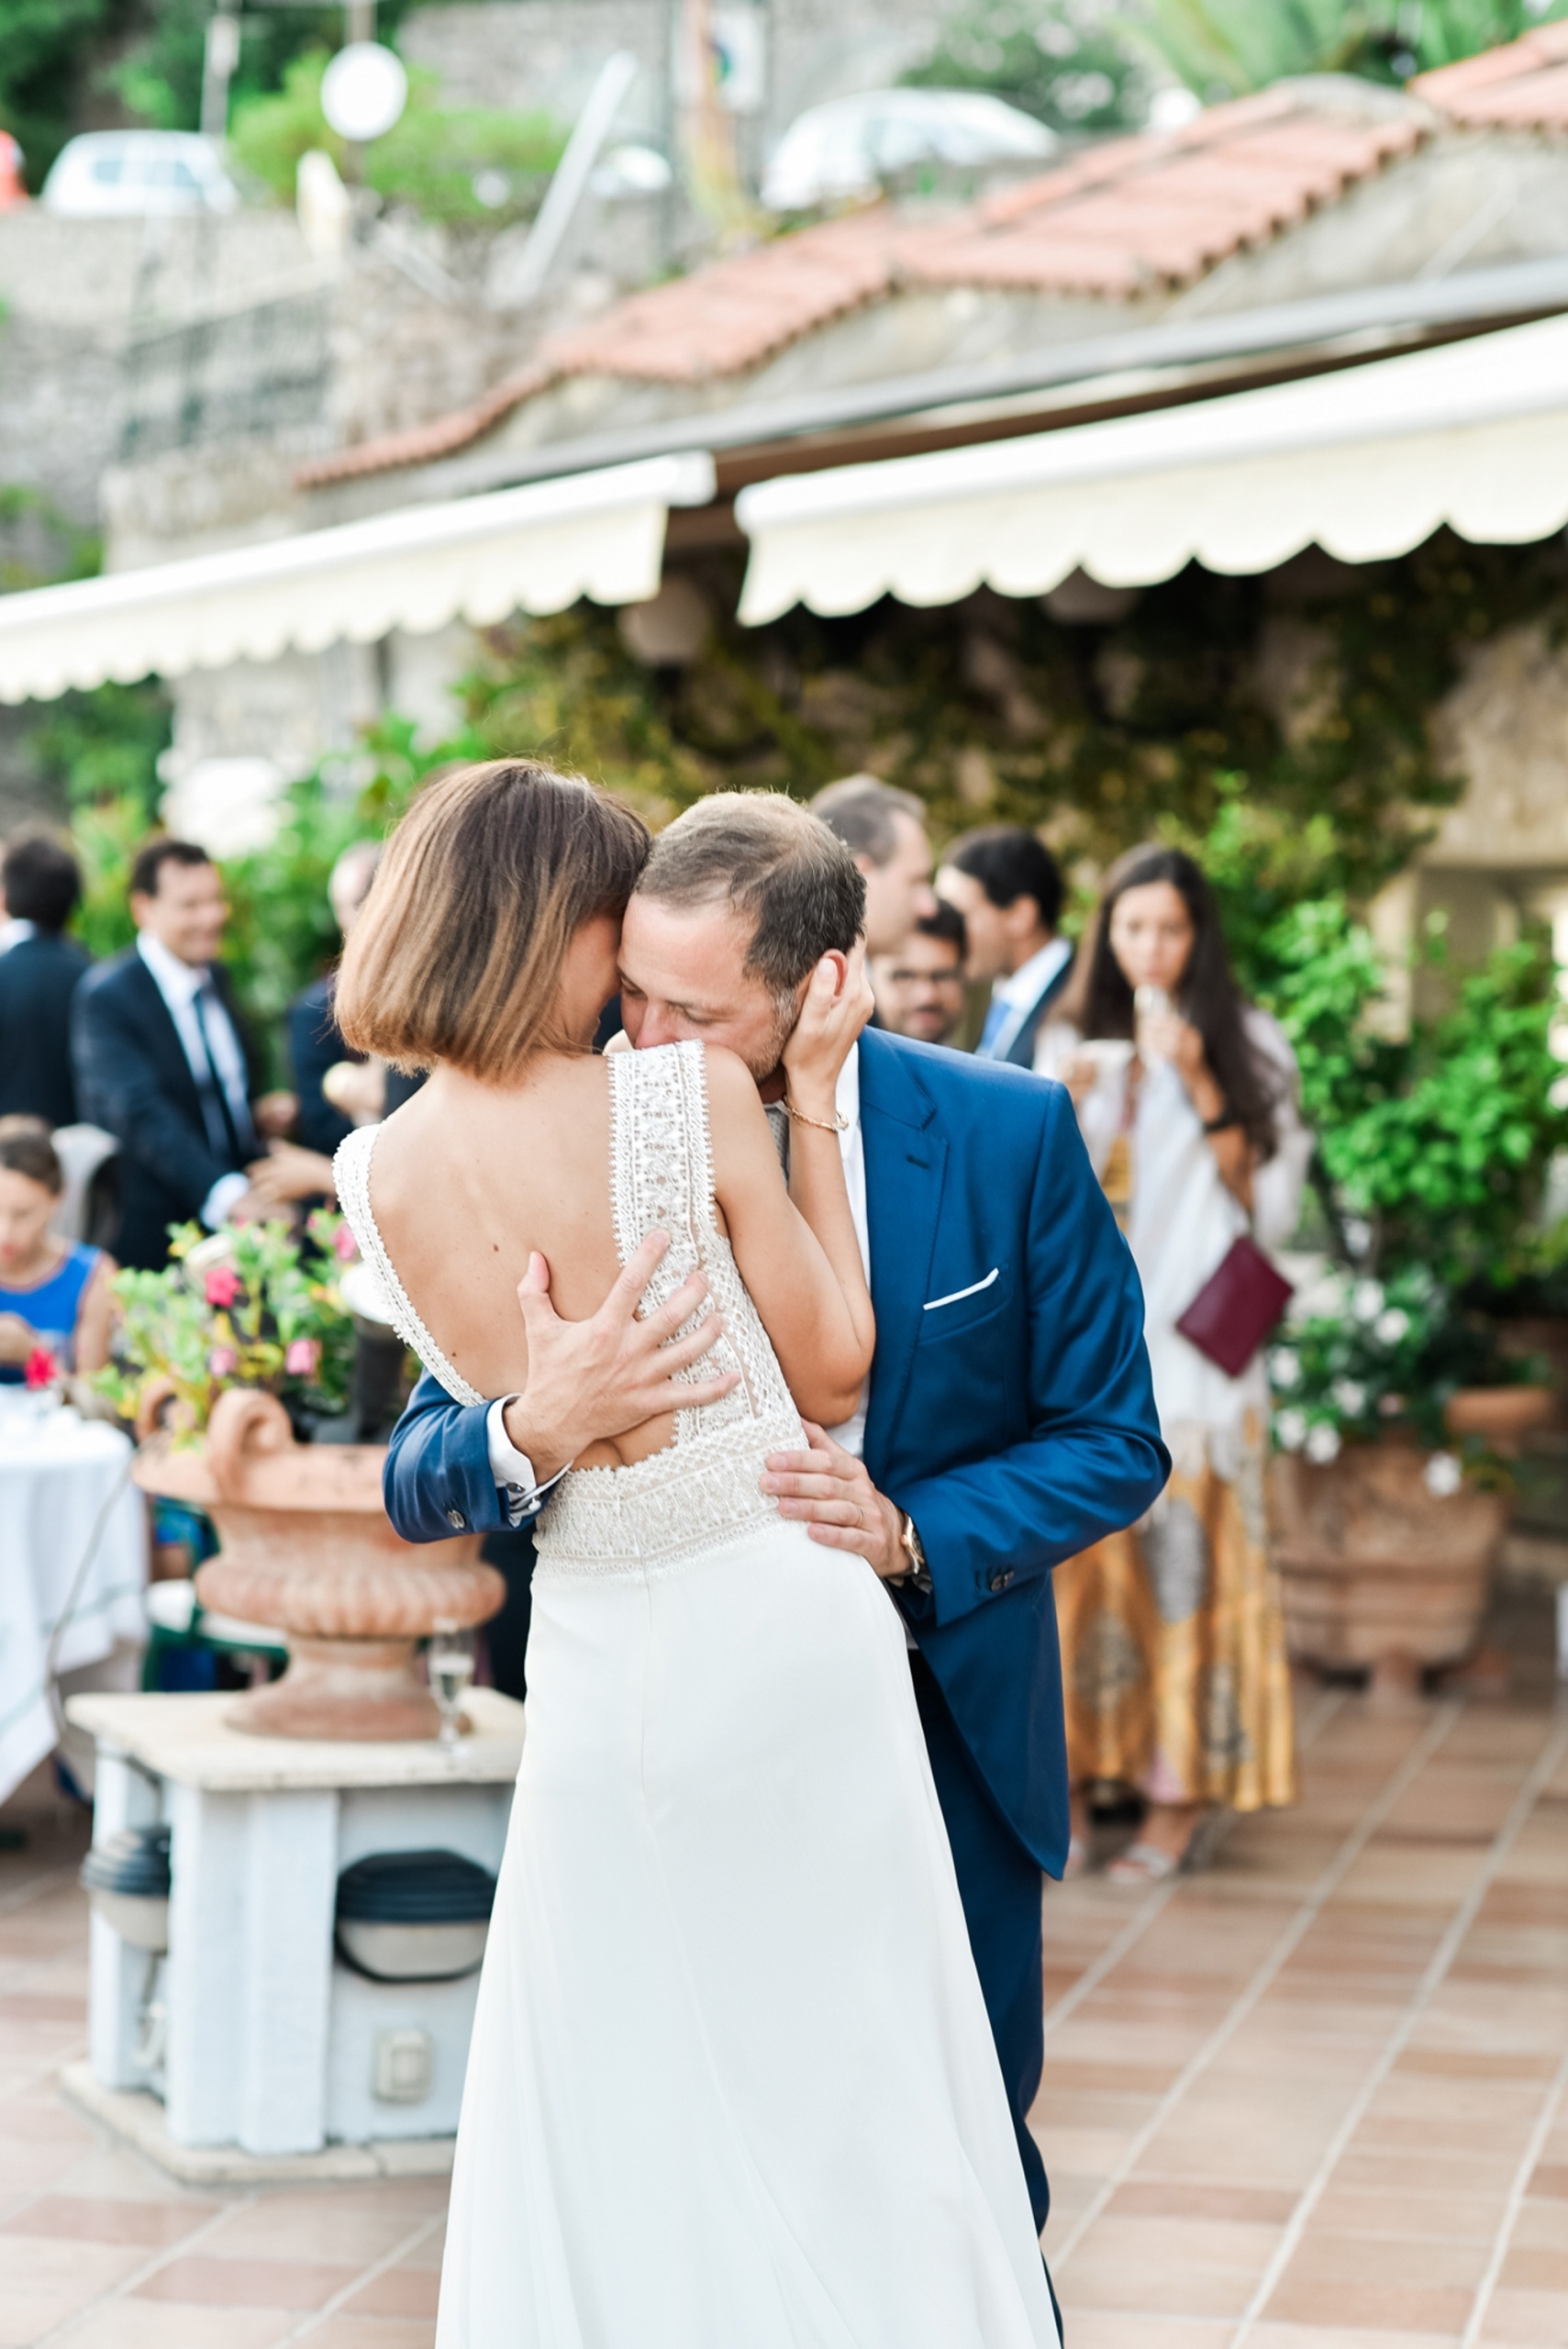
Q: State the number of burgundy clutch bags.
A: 1